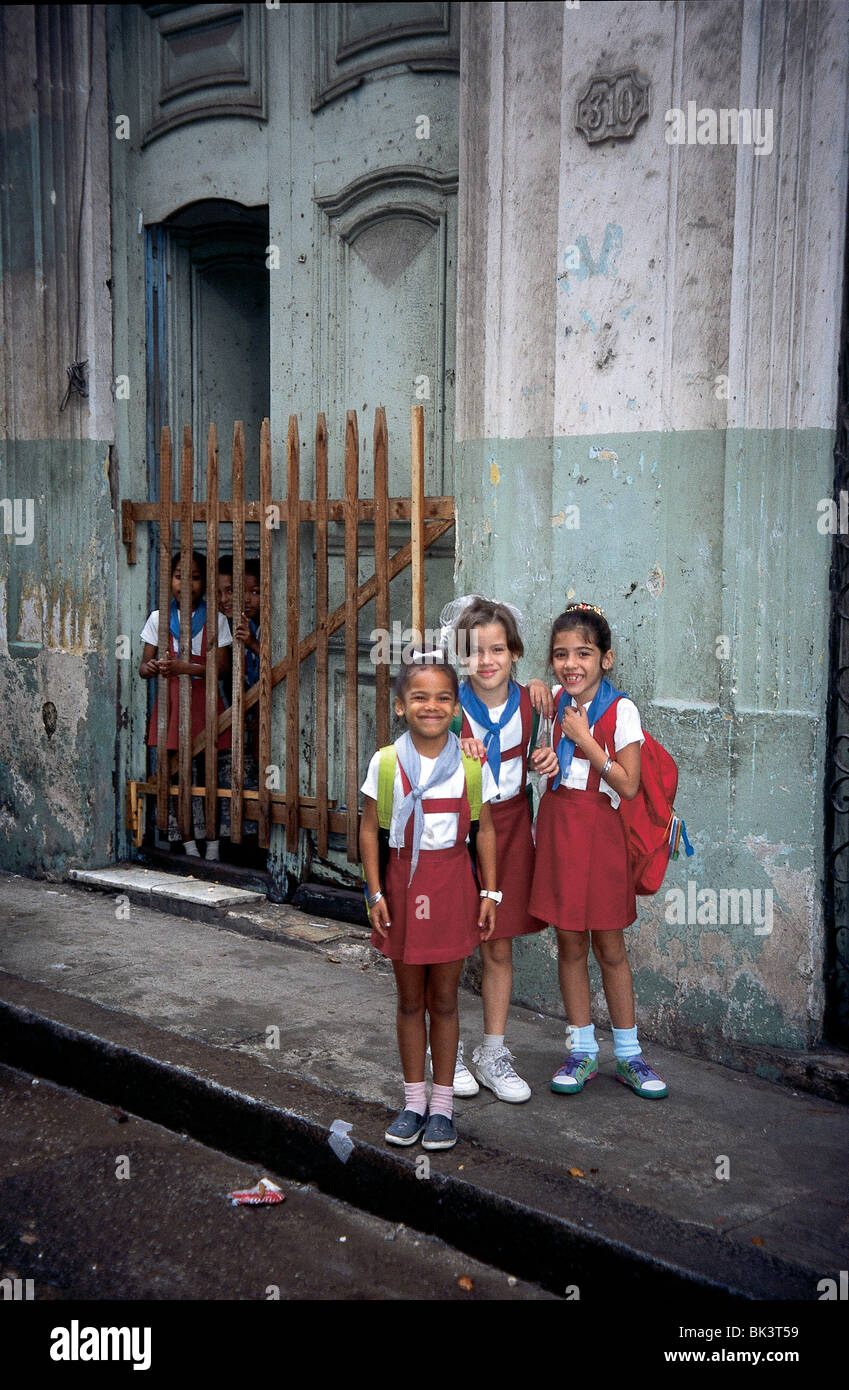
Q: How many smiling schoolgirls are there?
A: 3